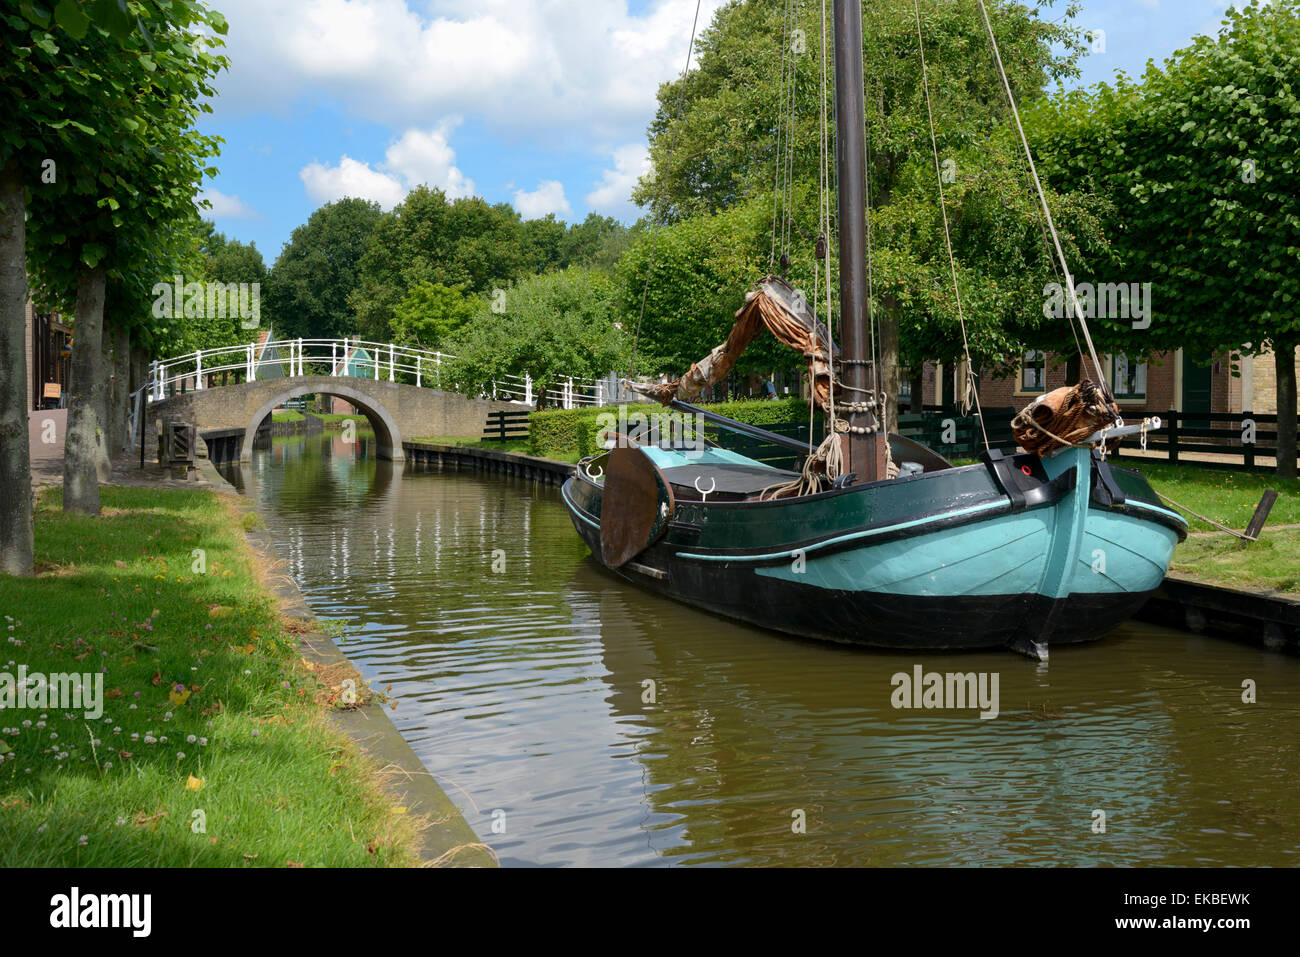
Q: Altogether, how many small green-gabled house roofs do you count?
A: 2